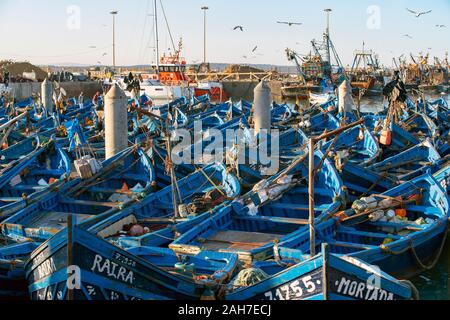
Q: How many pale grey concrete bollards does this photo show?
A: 4